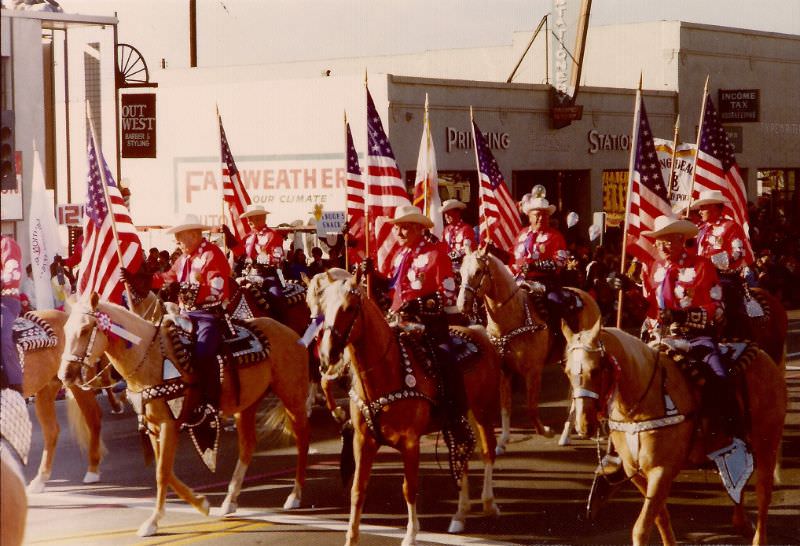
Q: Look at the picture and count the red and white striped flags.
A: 7